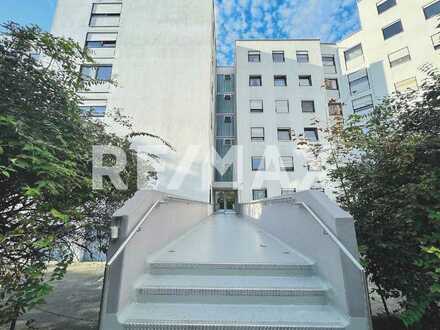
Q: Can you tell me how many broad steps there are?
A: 3